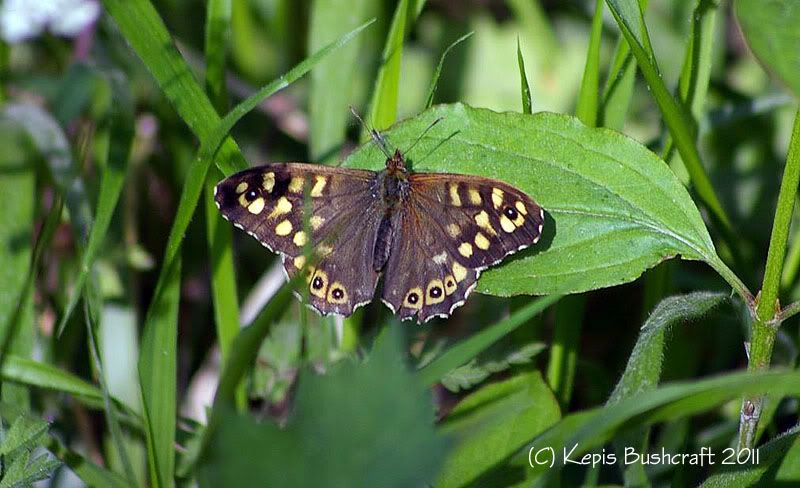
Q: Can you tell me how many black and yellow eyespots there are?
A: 7